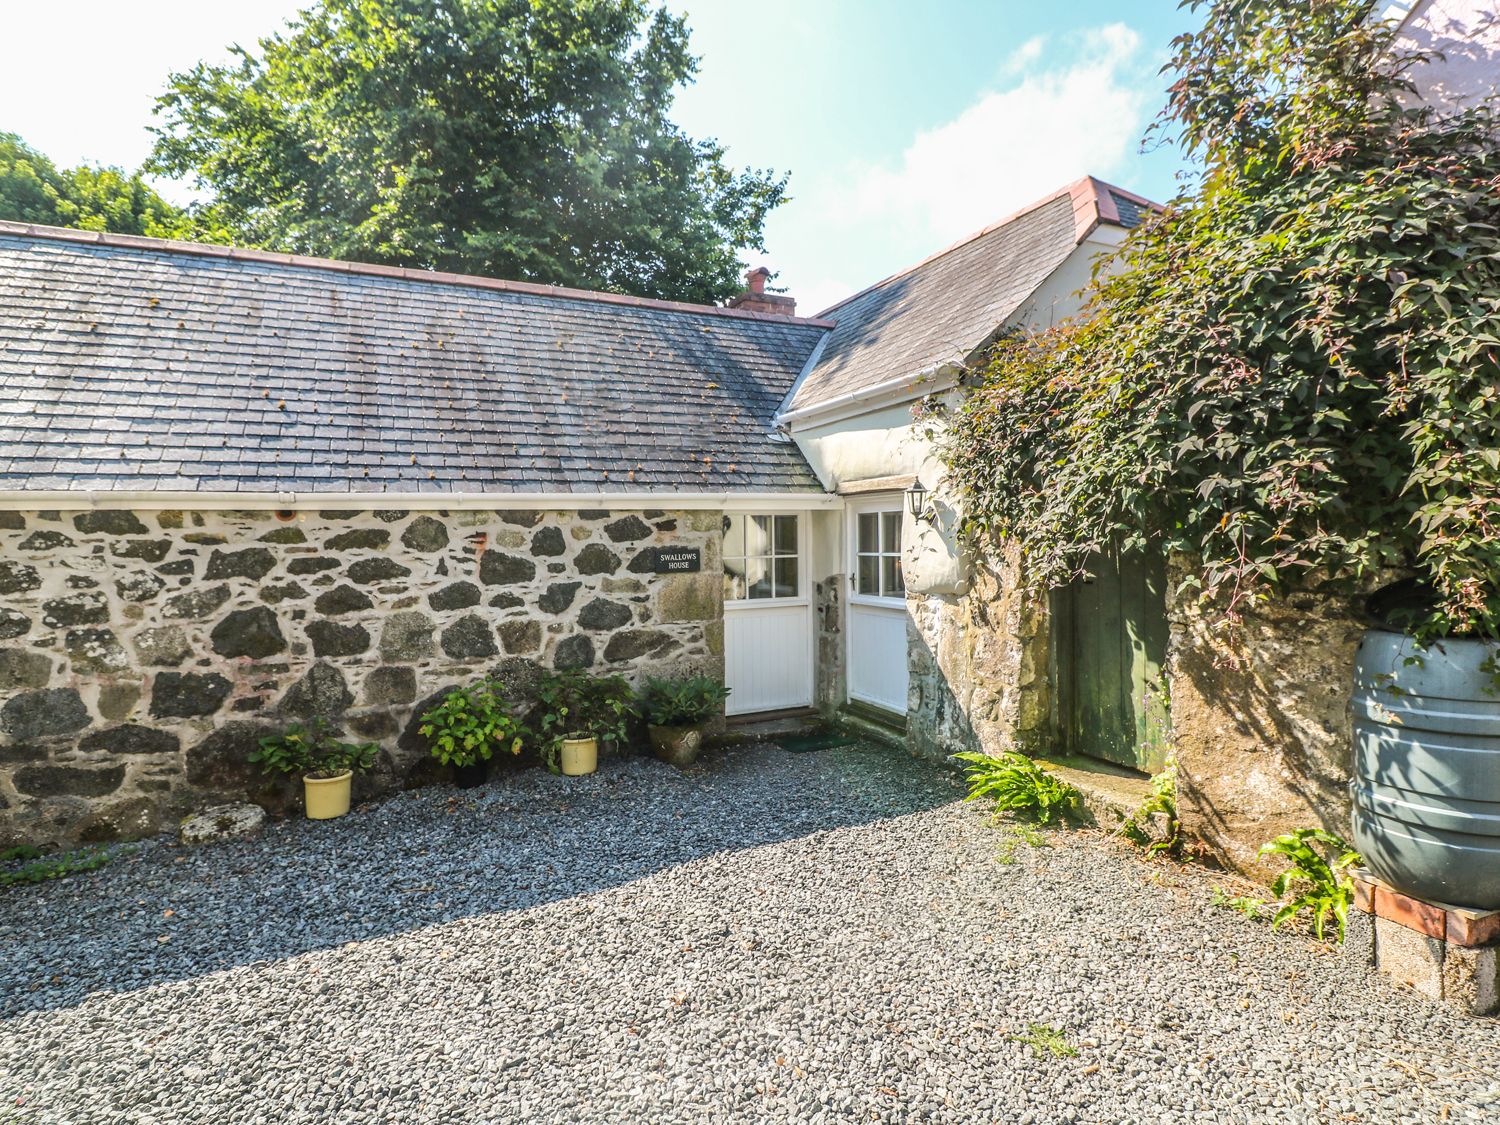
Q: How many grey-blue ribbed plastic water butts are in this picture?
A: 1